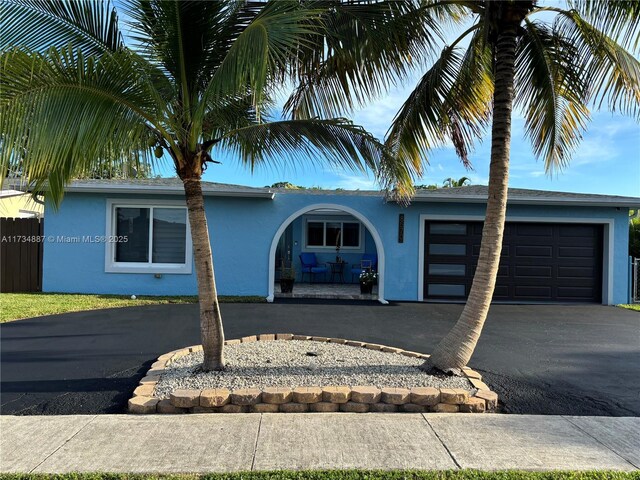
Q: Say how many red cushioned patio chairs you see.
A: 0